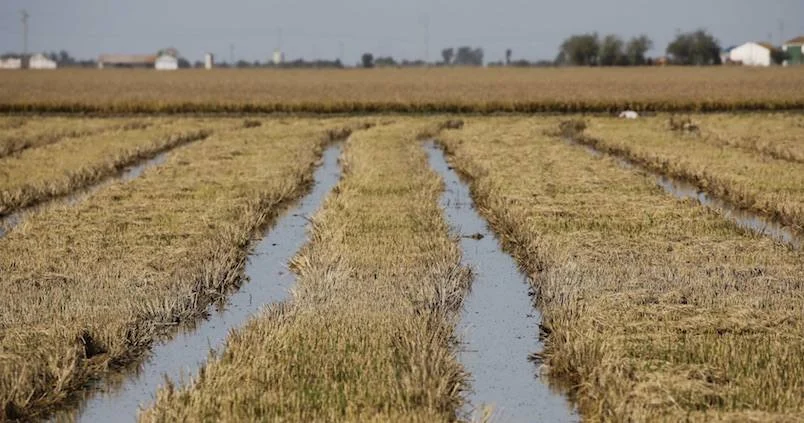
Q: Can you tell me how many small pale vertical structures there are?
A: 2